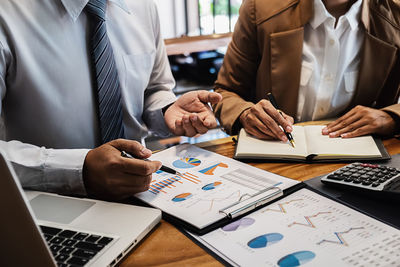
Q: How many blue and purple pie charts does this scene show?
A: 3